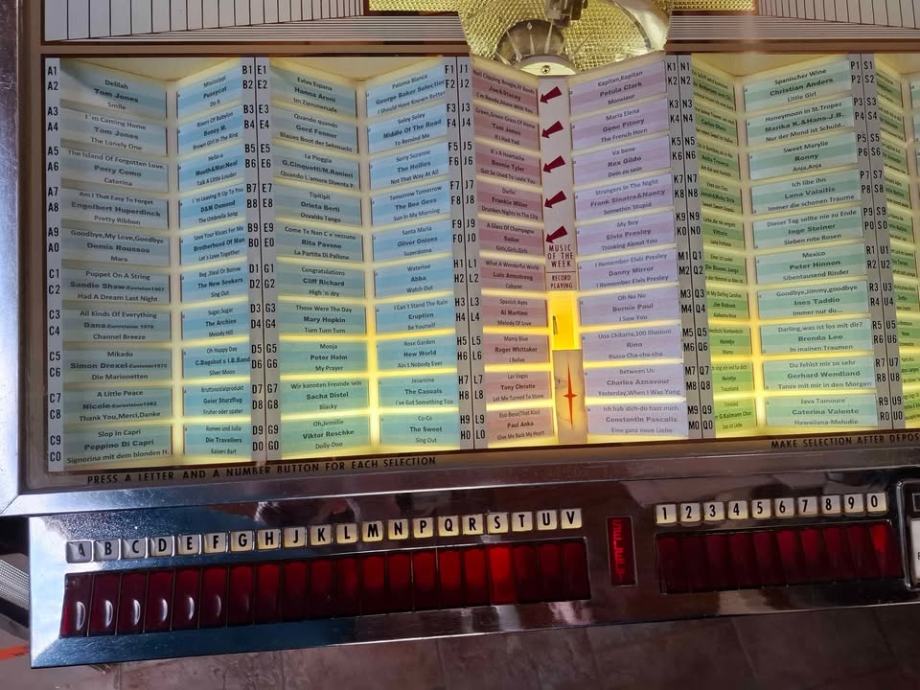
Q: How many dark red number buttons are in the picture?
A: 10